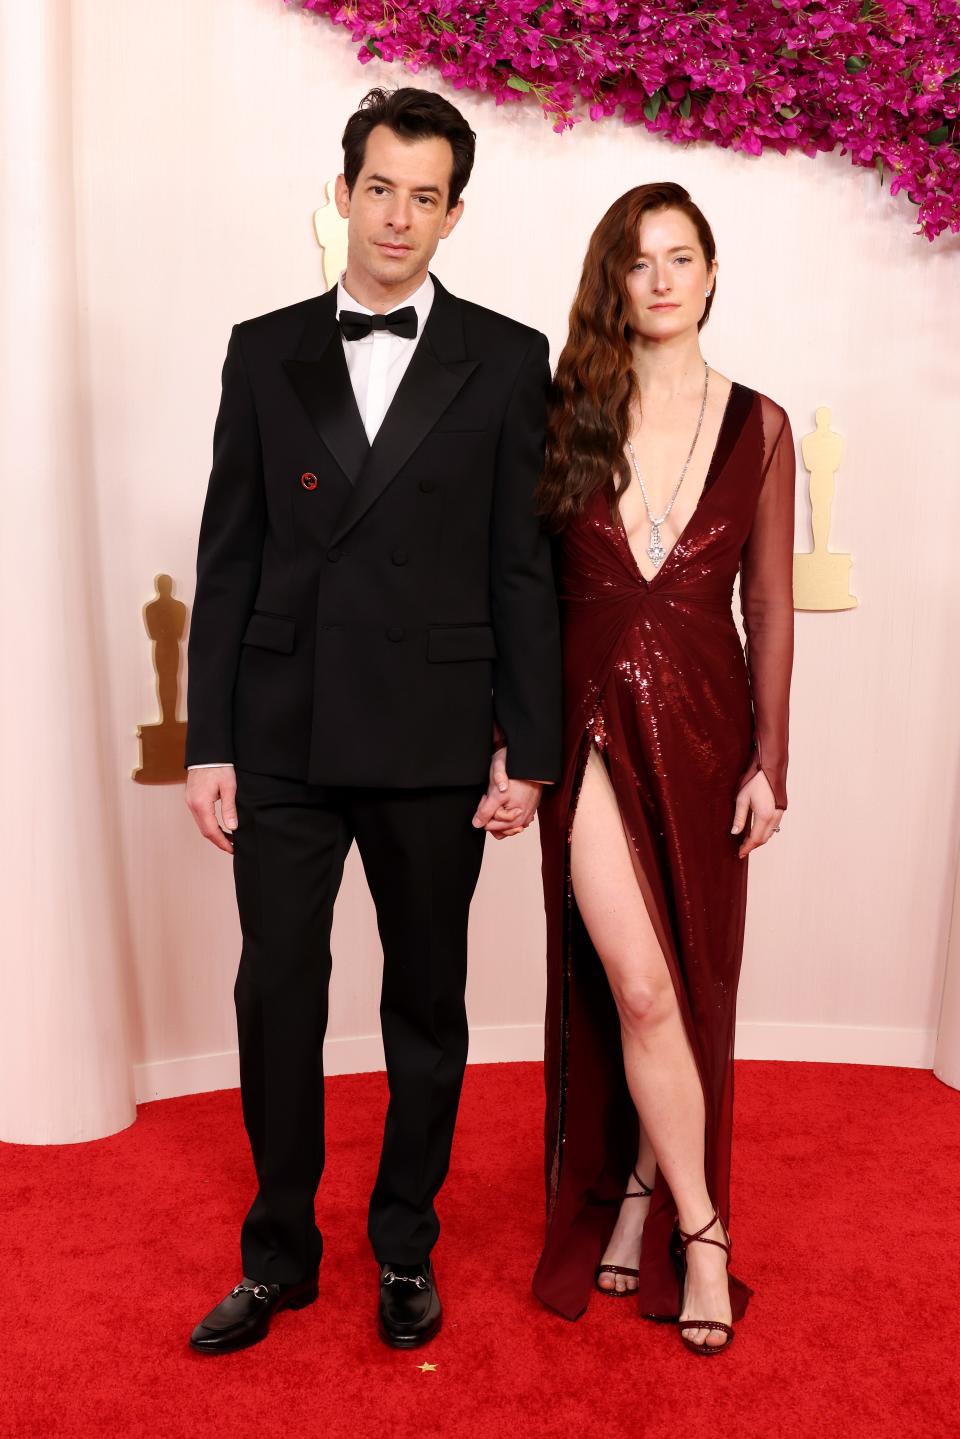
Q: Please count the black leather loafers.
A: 2